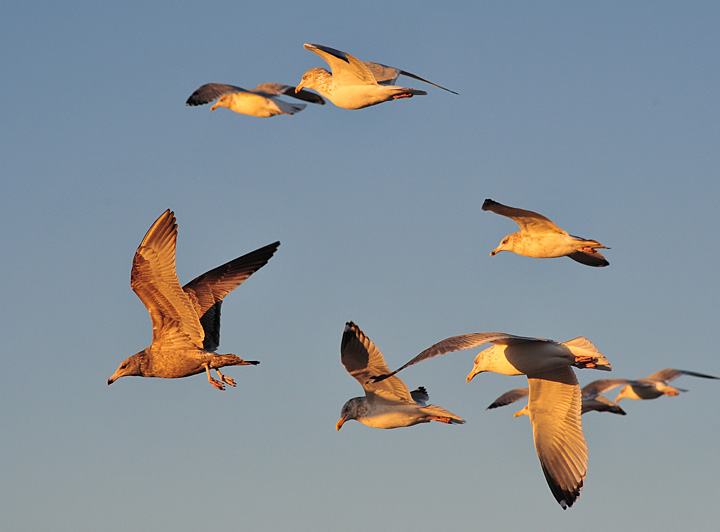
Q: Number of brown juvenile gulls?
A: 1